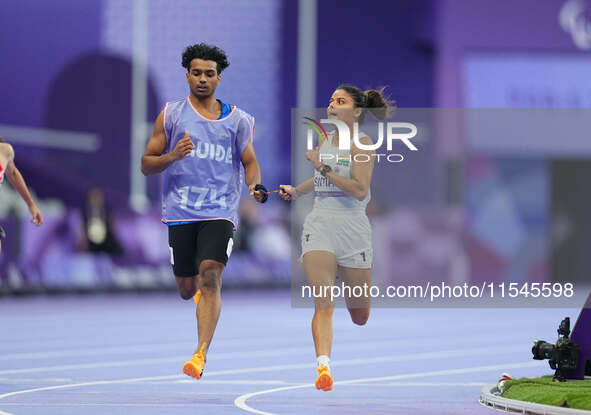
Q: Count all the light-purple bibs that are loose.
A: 1